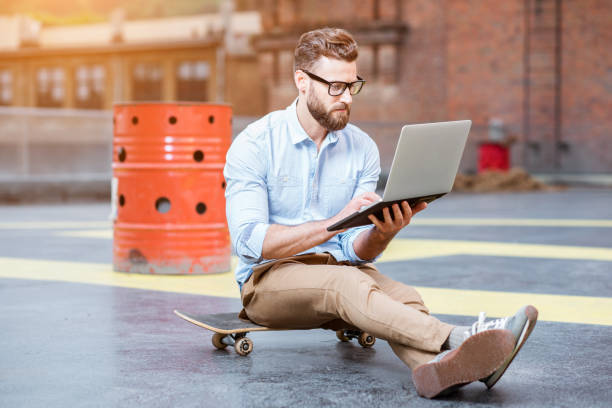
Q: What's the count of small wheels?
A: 4